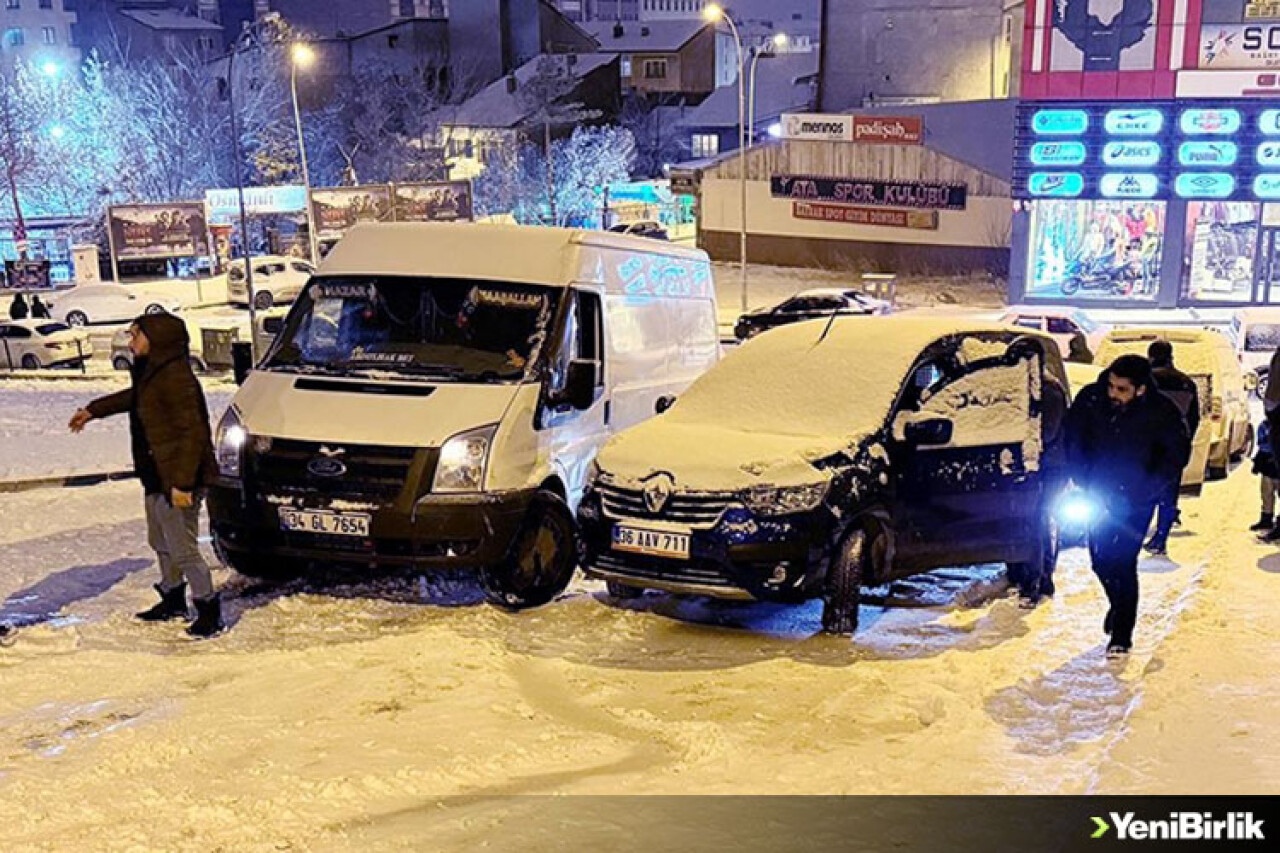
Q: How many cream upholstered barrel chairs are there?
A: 0